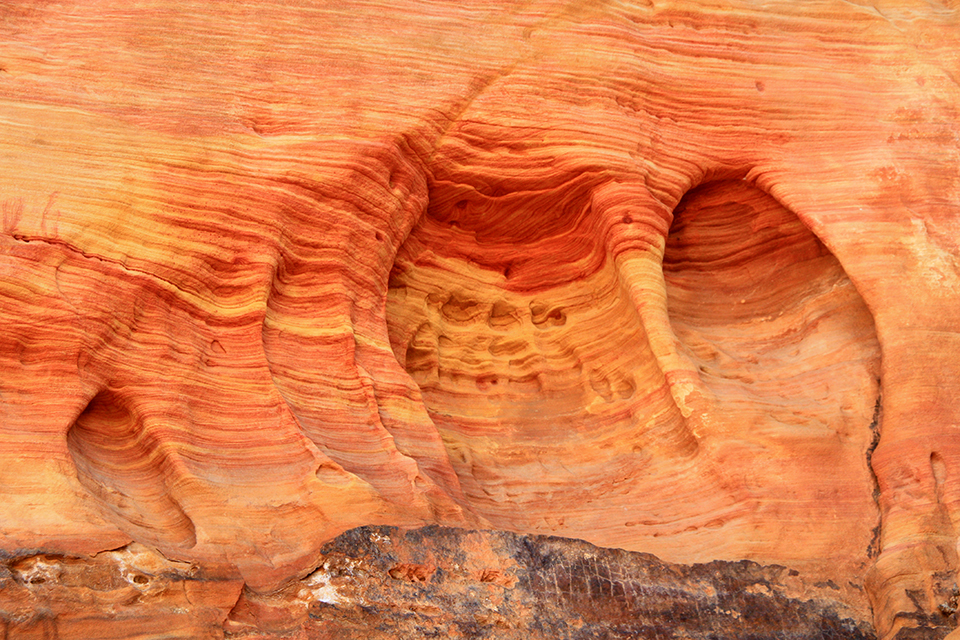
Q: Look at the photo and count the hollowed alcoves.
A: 3